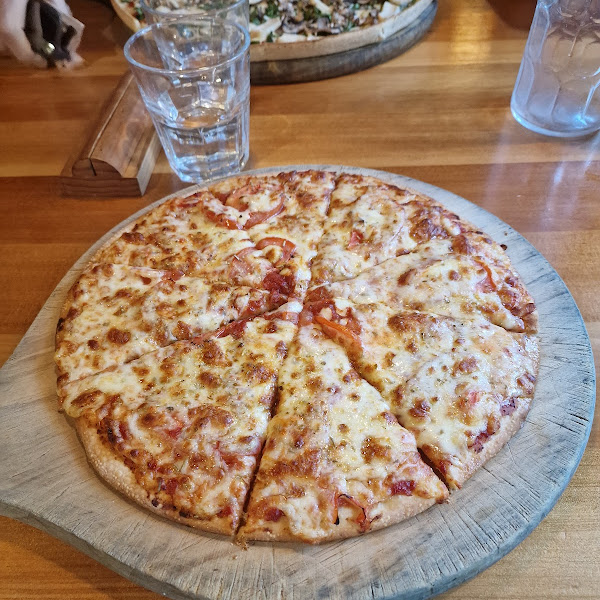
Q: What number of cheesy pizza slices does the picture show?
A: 8